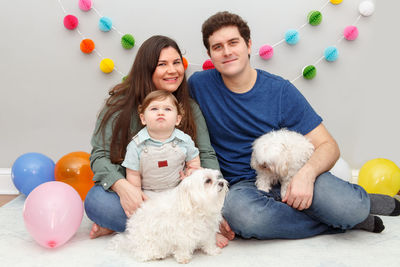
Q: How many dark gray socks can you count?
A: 2